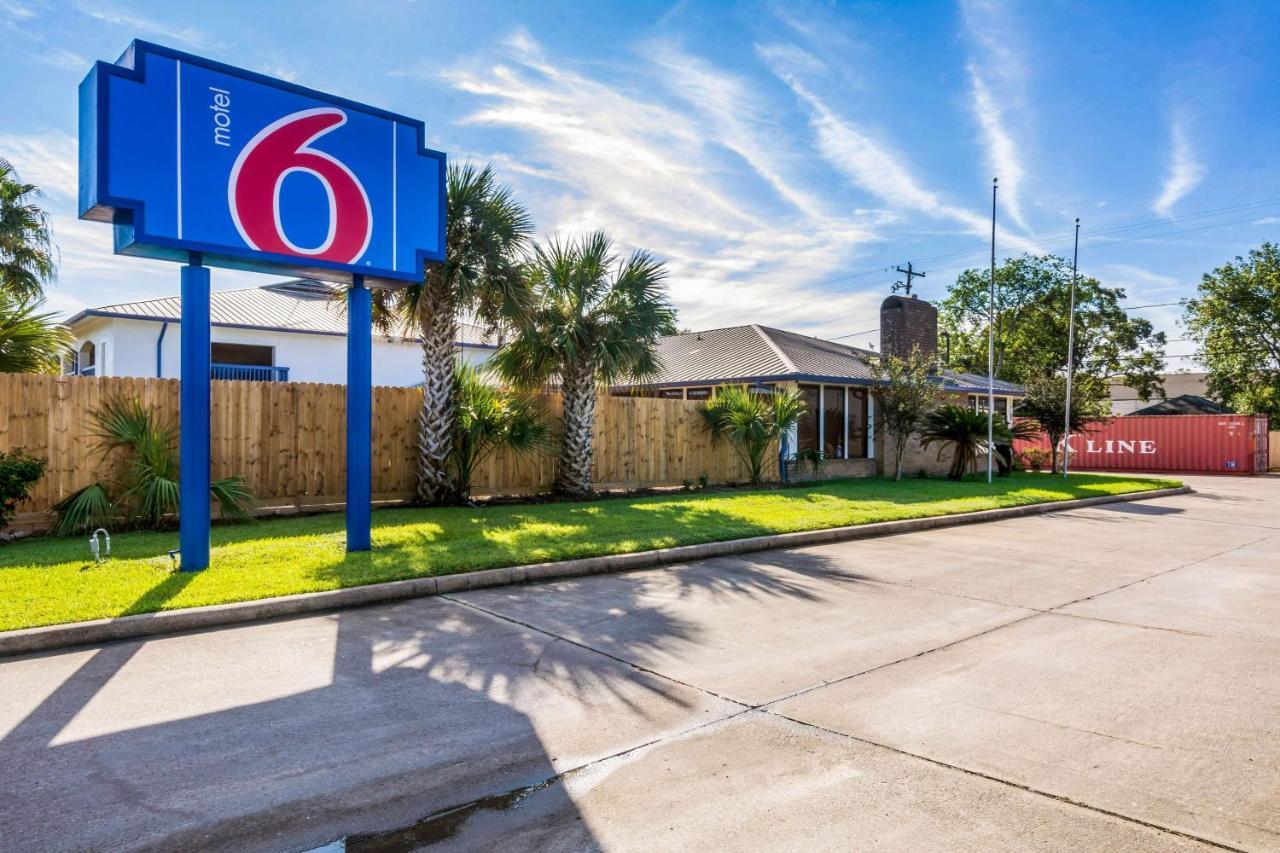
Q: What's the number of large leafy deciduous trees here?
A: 2